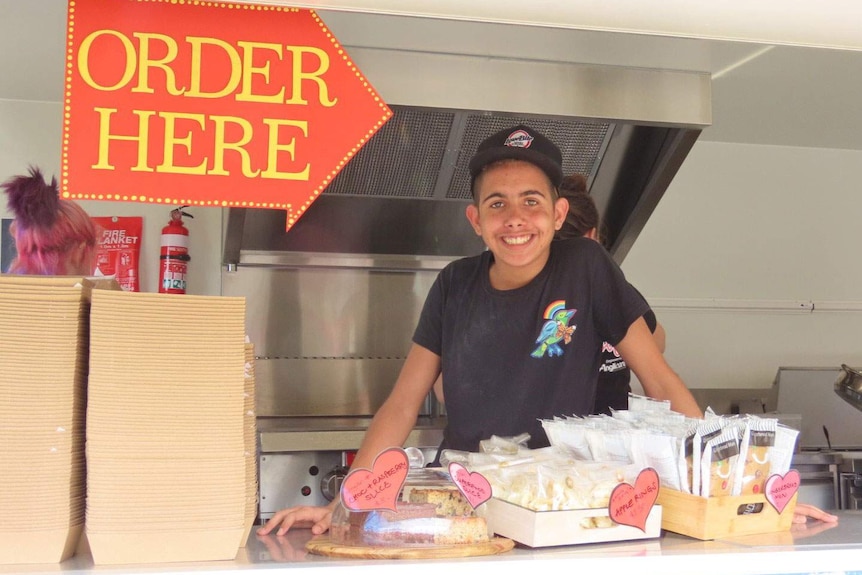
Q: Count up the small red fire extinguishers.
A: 1